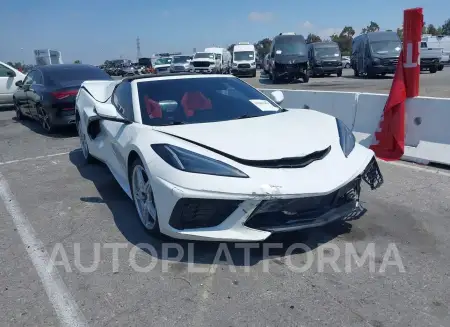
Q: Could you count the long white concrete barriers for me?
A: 2